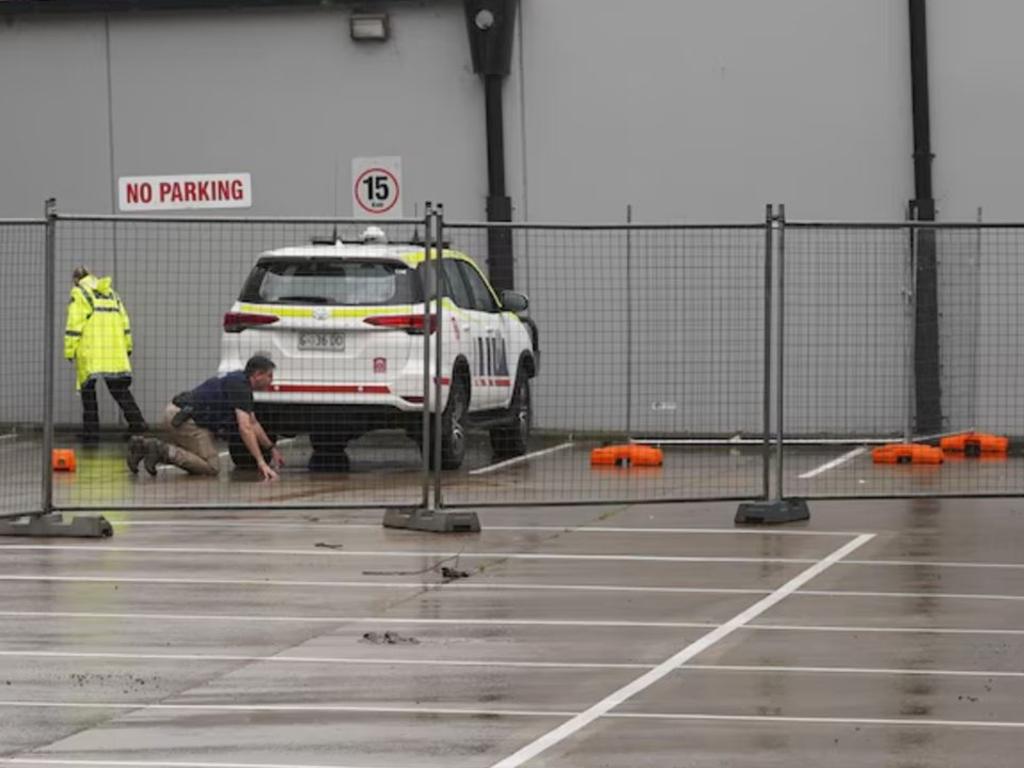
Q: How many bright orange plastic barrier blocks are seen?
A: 4